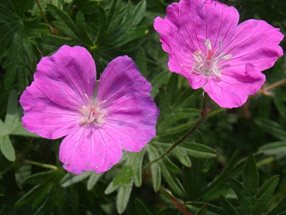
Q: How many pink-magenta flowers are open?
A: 2